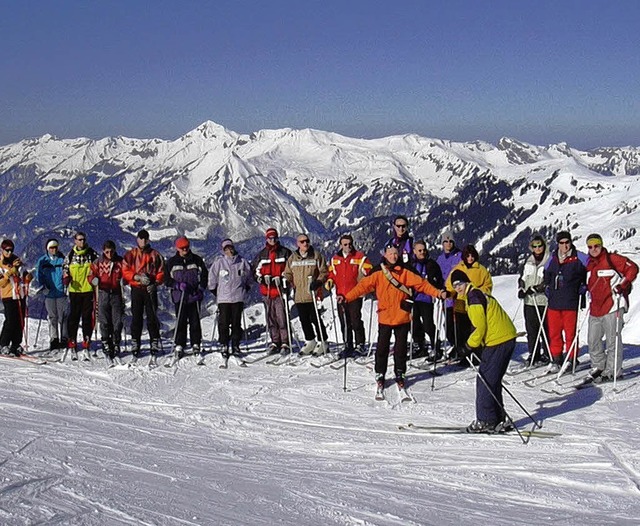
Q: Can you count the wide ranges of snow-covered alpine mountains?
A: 1